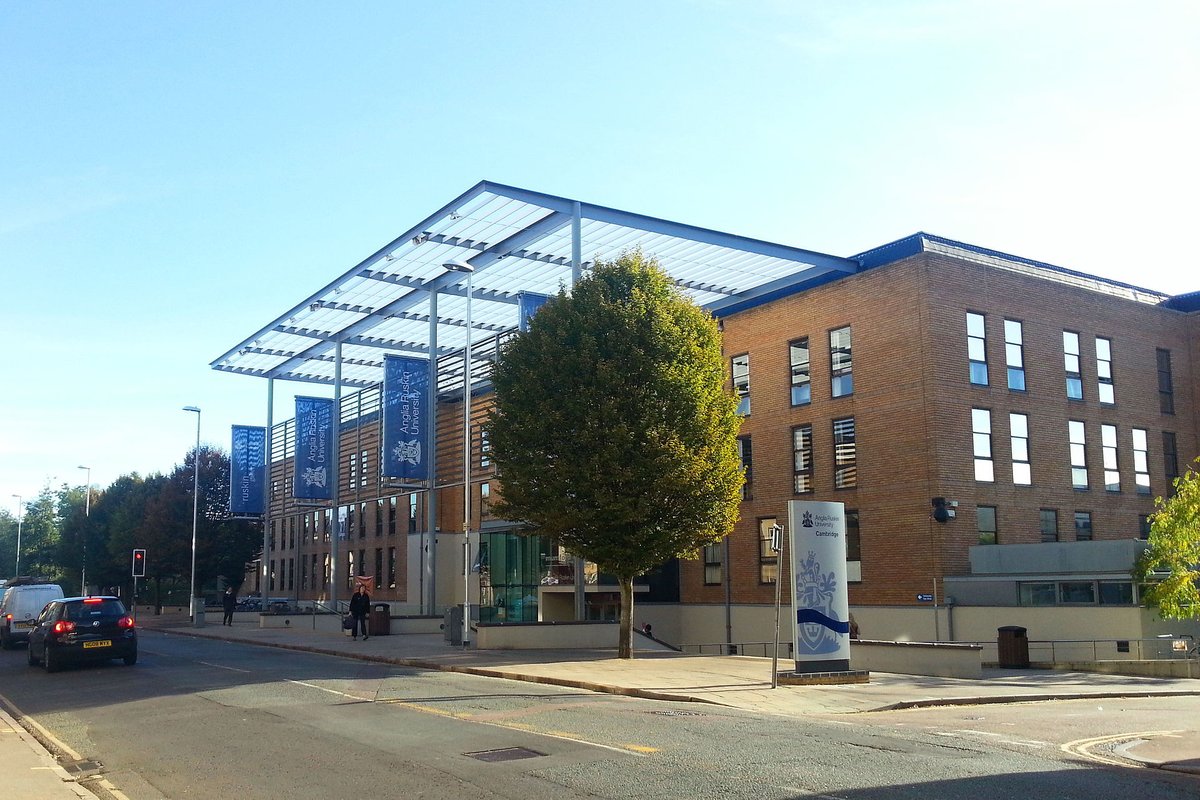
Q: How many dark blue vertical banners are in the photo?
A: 4